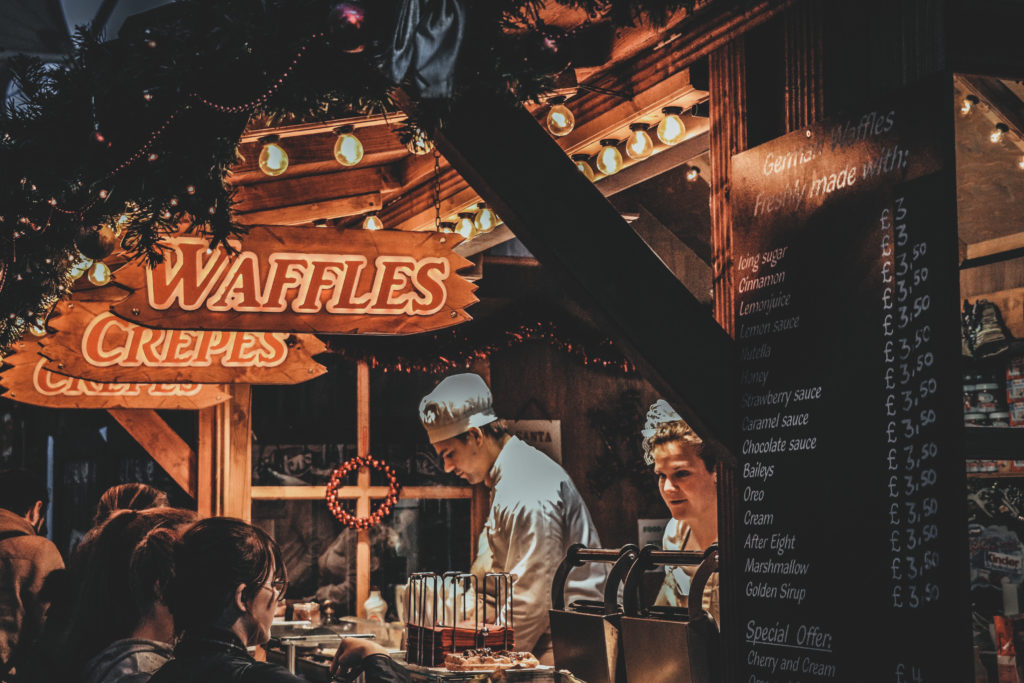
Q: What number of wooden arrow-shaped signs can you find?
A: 3